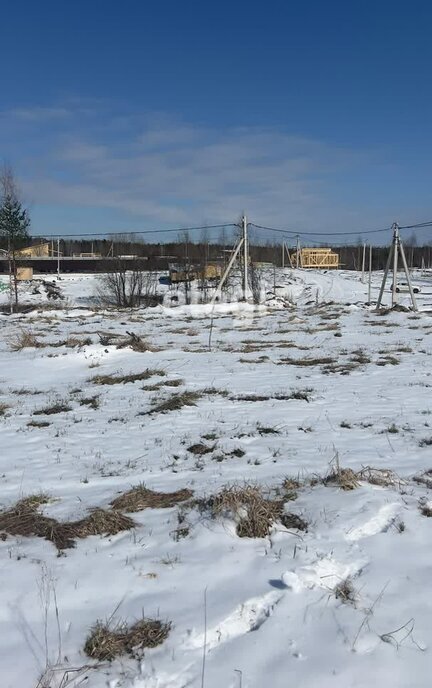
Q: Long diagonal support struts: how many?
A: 3